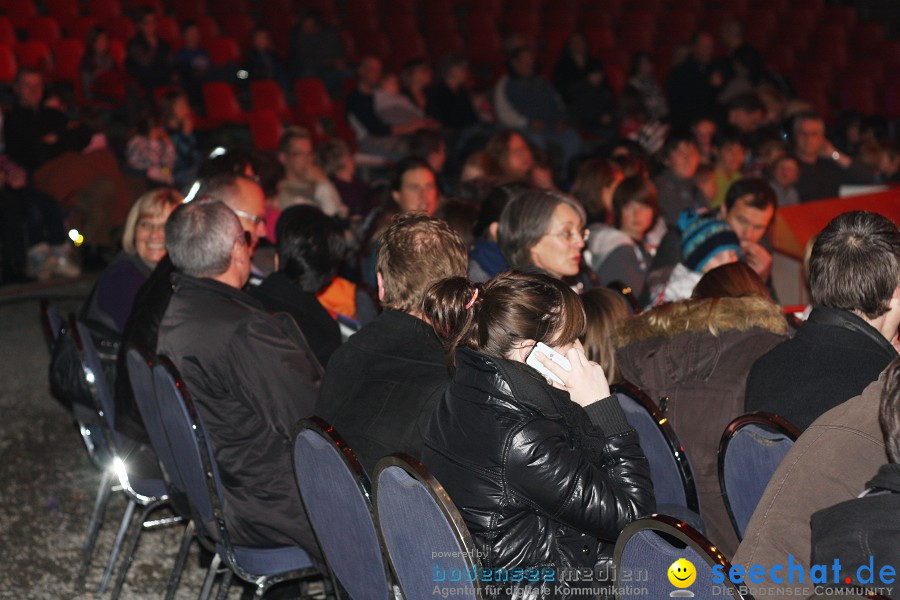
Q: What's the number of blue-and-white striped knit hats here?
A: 1